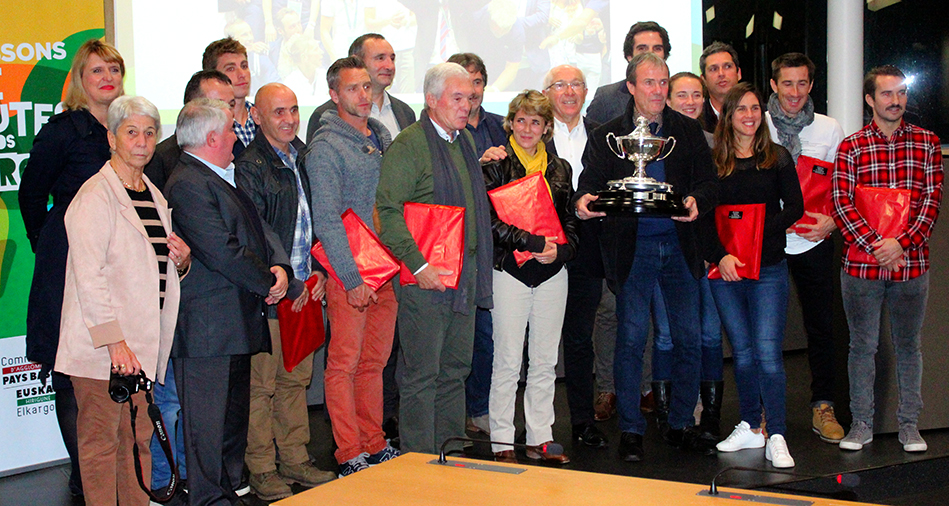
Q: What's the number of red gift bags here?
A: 7